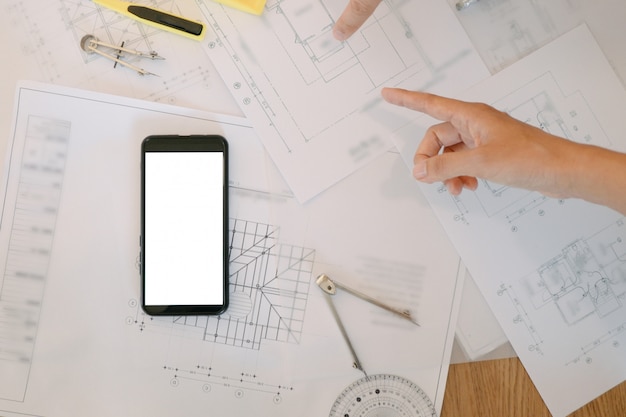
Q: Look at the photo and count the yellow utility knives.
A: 1